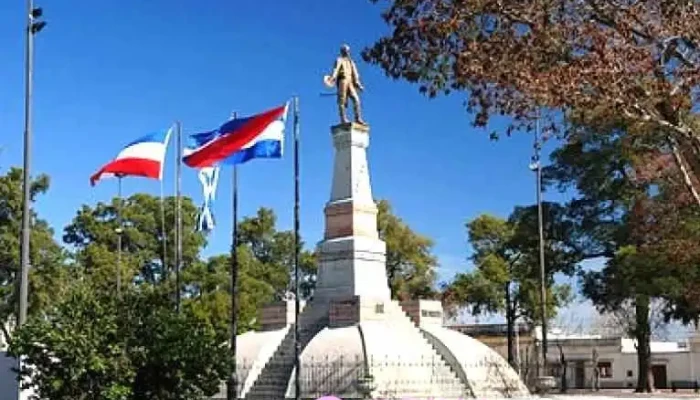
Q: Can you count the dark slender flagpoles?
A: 3